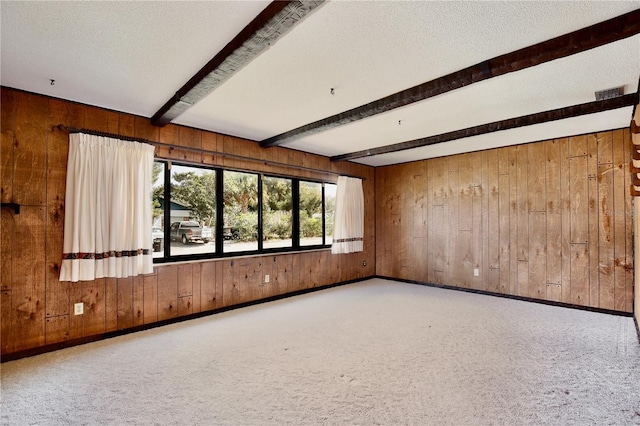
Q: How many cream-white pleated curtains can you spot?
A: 2